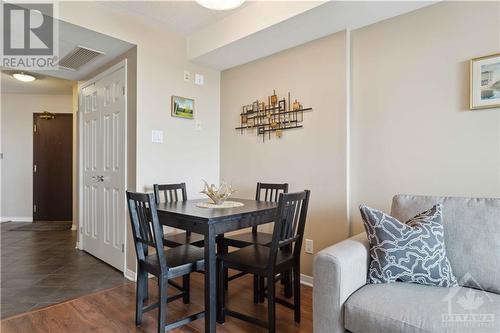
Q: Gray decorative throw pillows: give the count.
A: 1